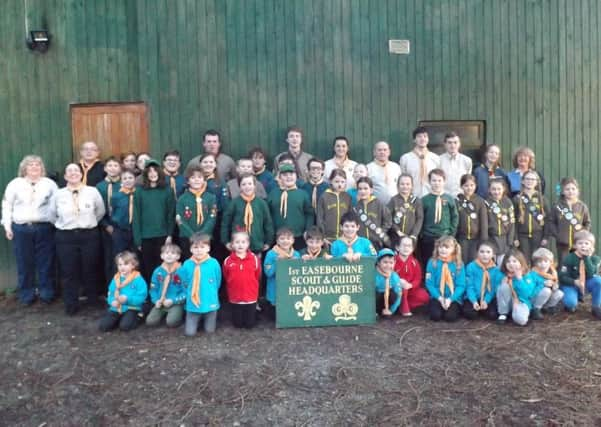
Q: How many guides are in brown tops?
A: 7